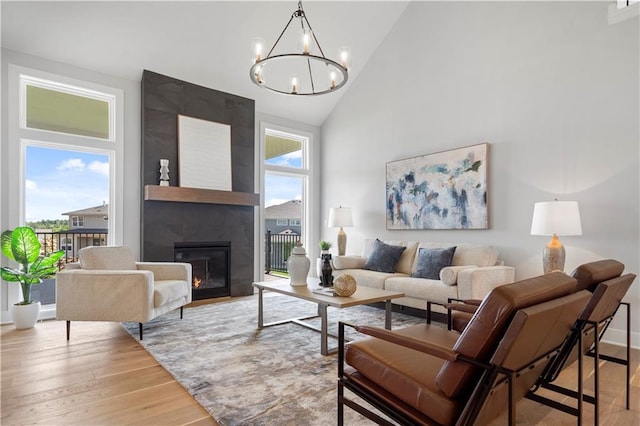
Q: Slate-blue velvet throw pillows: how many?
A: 2